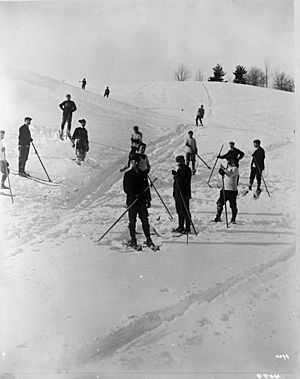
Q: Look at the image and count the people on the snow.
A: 15